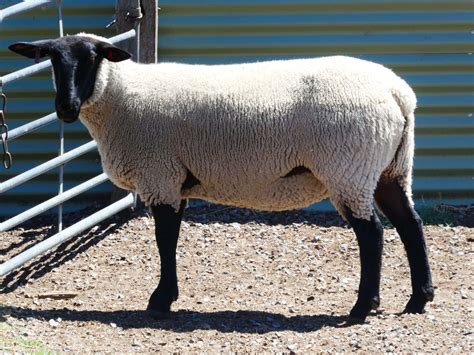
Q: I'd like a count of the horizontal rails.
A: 6